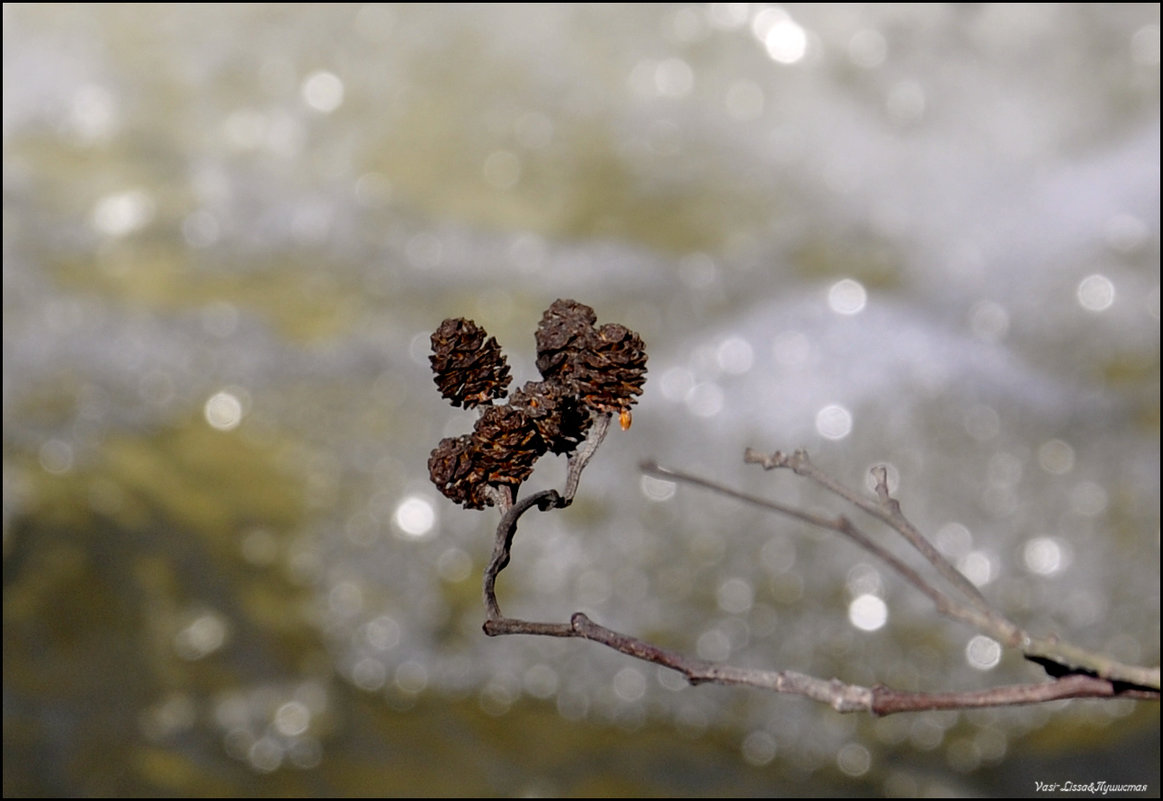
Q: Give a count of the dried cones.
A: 6